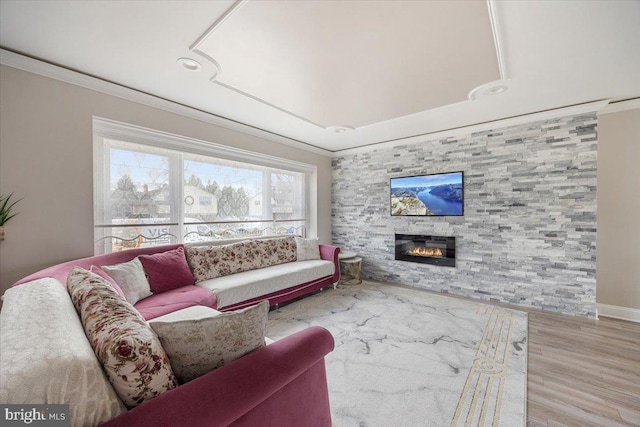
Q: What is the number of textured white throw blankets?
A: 1